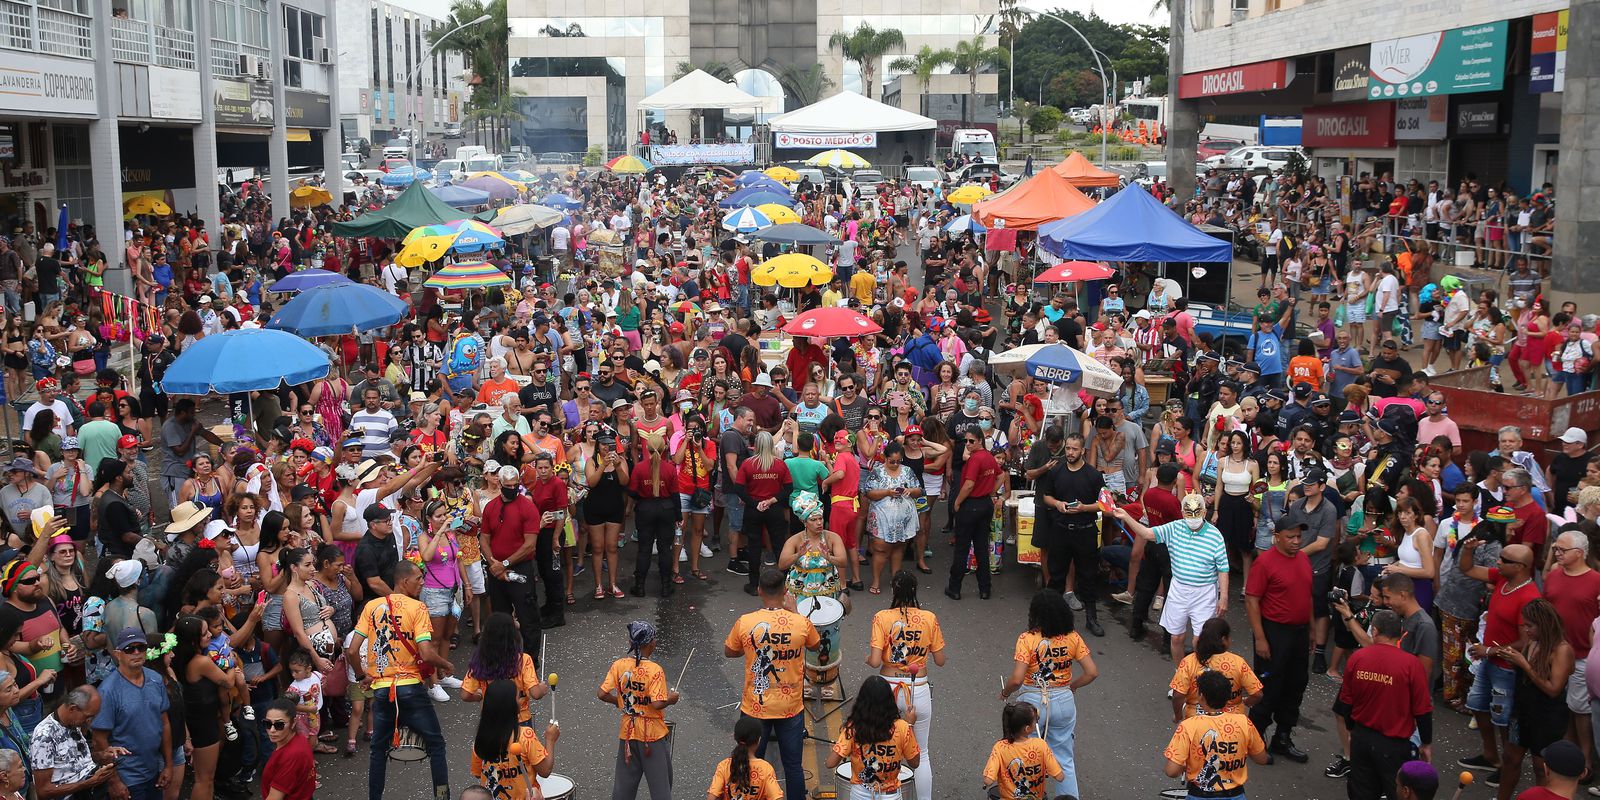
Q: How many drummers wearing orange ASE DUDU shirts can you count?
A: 12